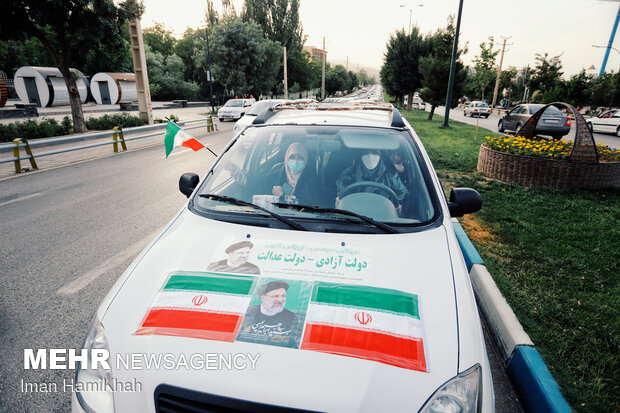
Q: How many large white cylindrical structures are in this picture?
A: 2